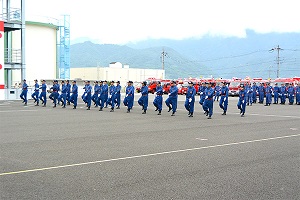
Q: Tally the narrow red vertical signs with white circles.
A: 0